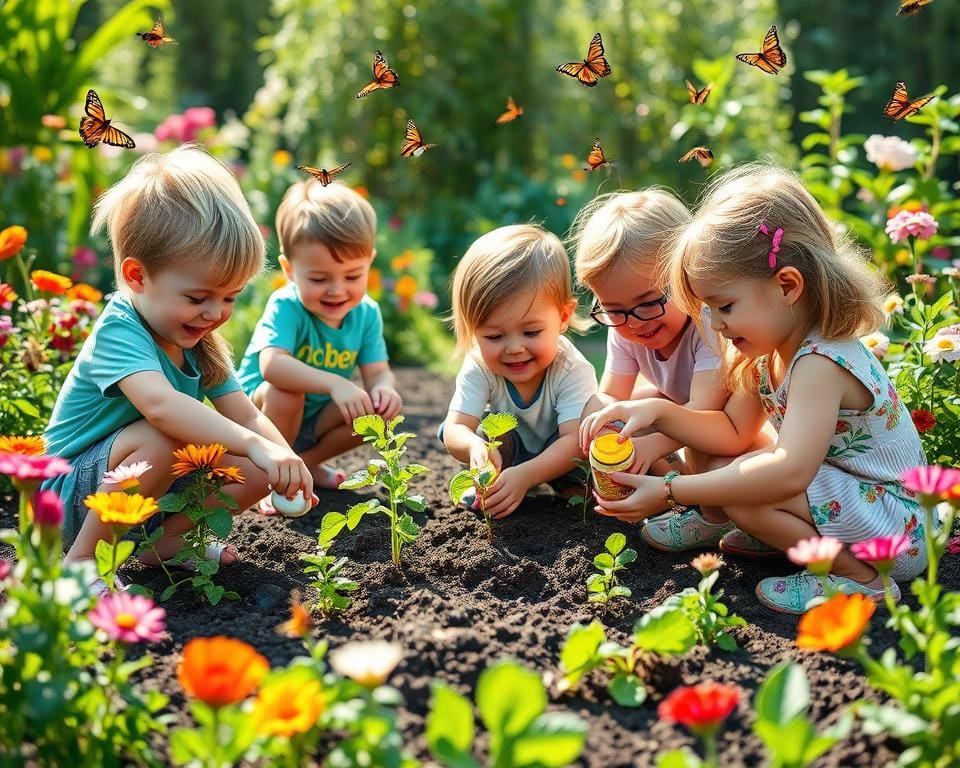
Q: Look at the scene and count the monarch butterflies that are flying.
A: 13